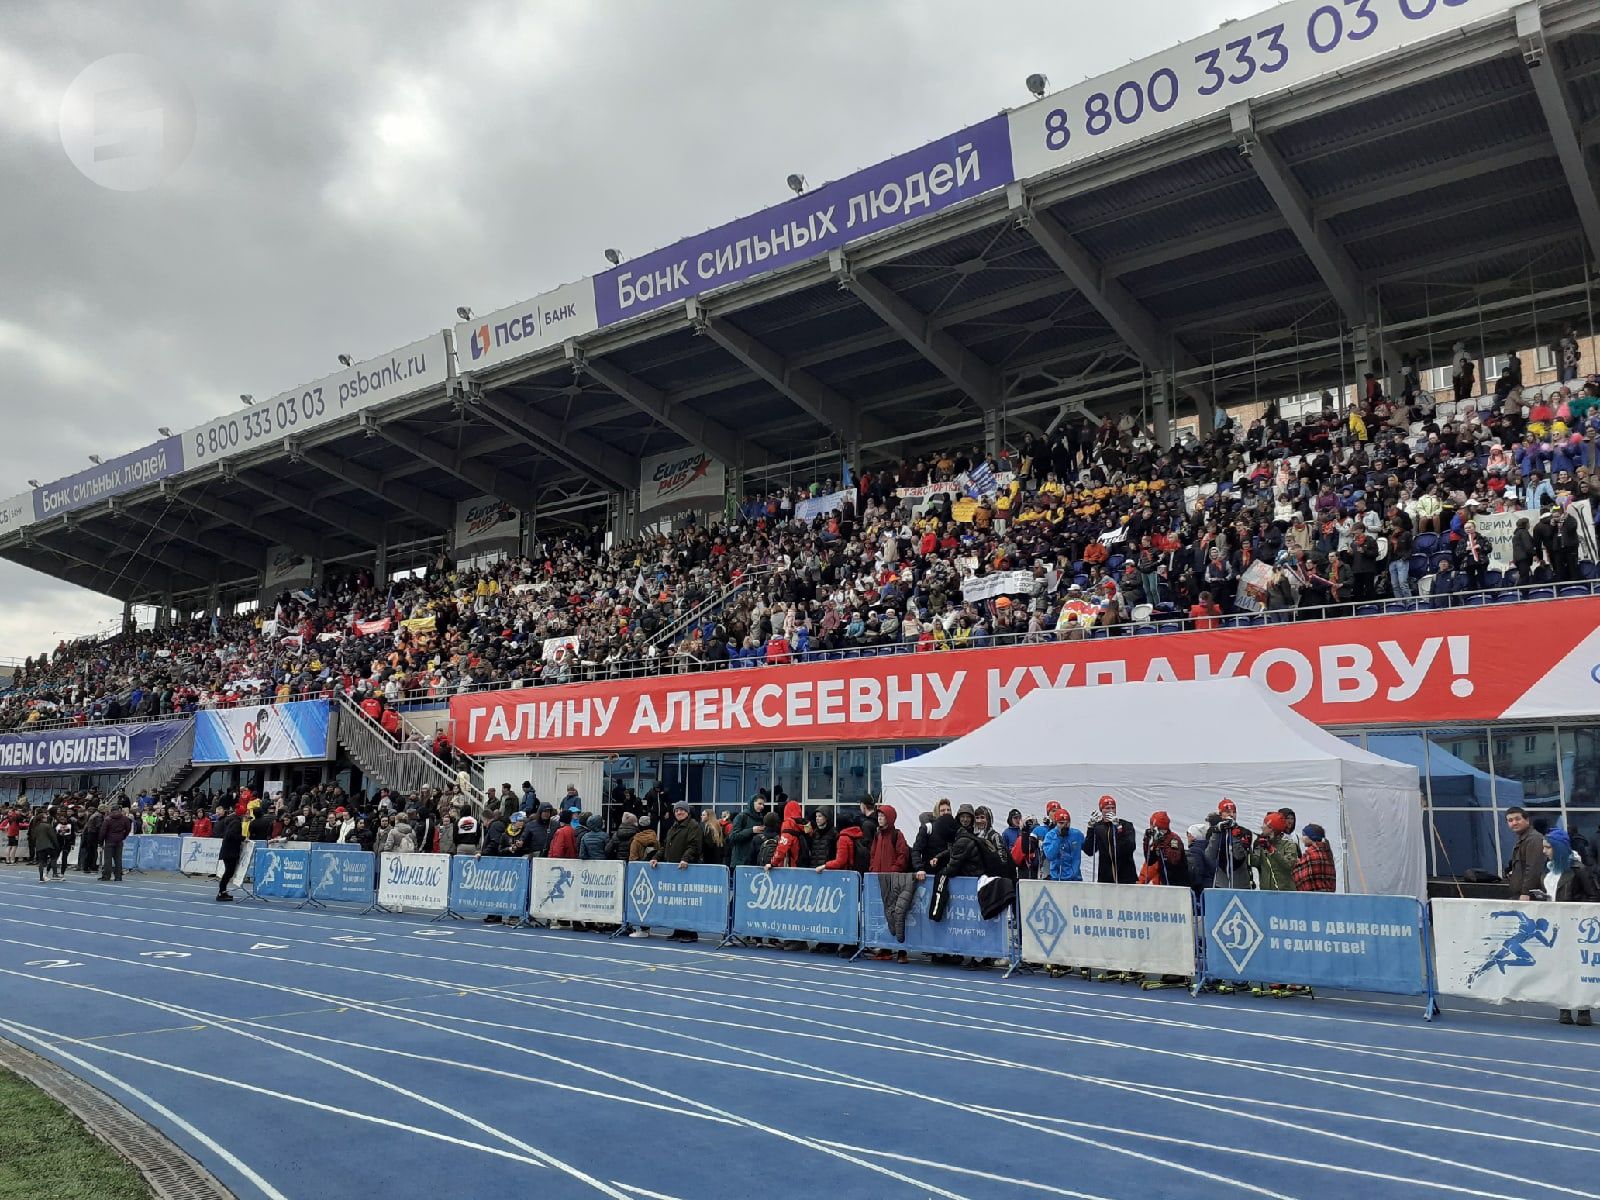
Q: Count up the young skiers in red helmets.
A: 6